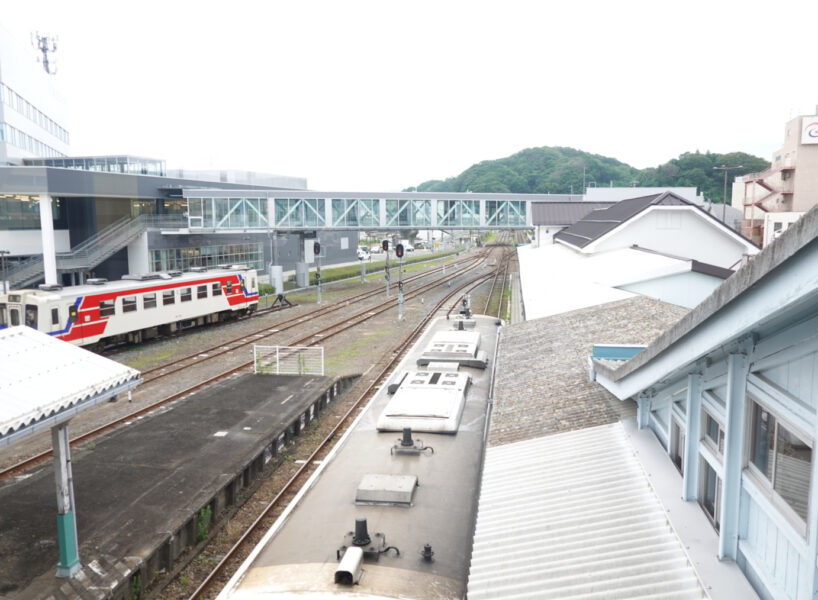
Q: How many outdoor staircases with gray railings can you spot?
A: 1